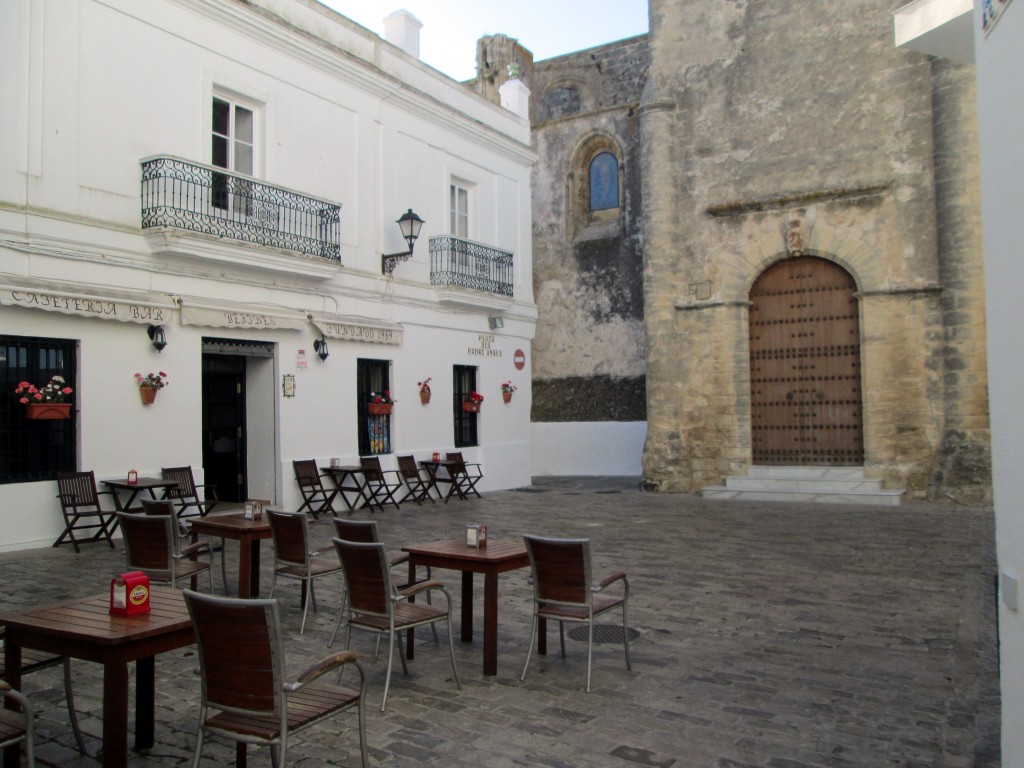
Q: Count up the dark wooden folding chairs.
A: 6